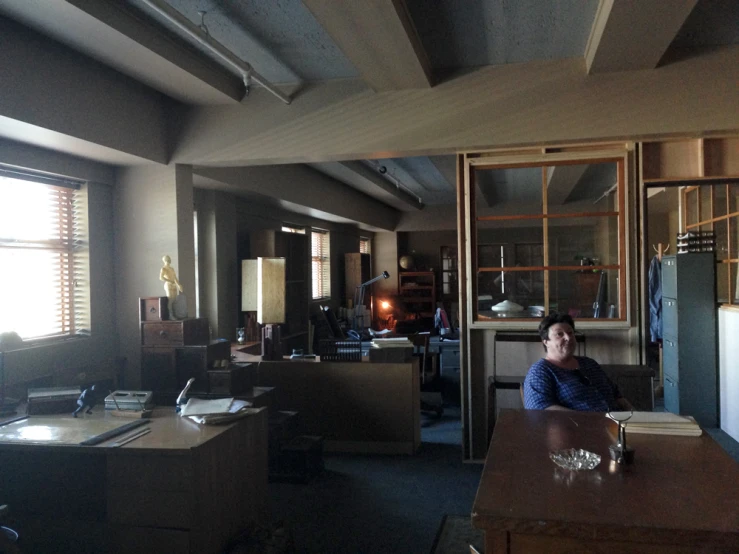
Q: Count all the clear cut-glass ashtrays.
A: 1